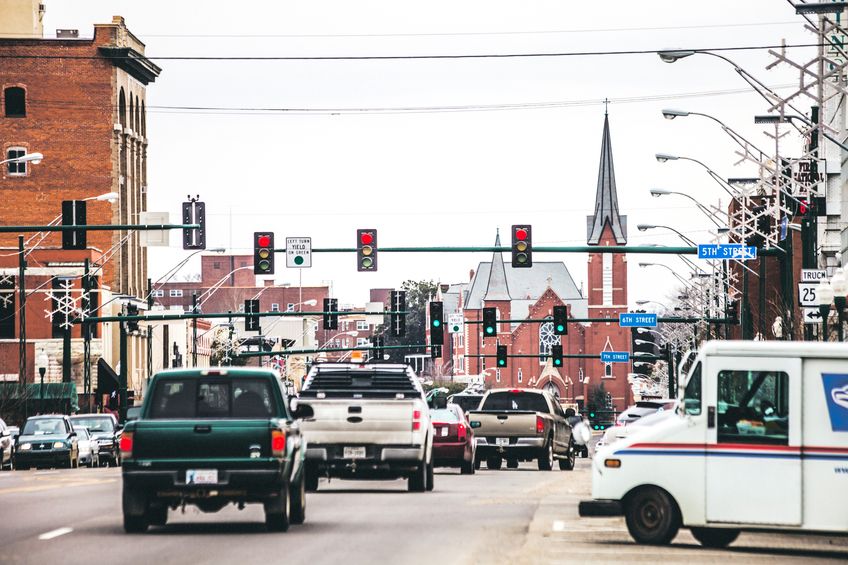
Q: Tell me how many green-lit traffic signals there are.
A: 8